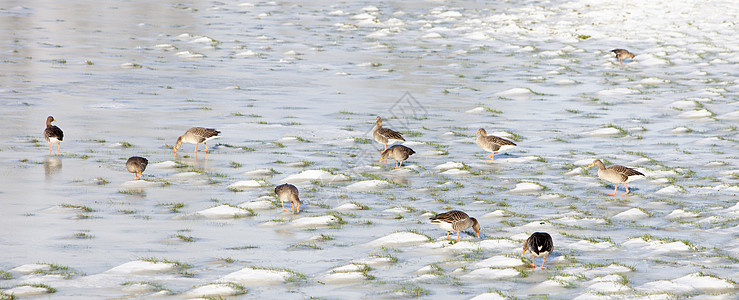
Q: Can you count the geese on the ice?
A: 11